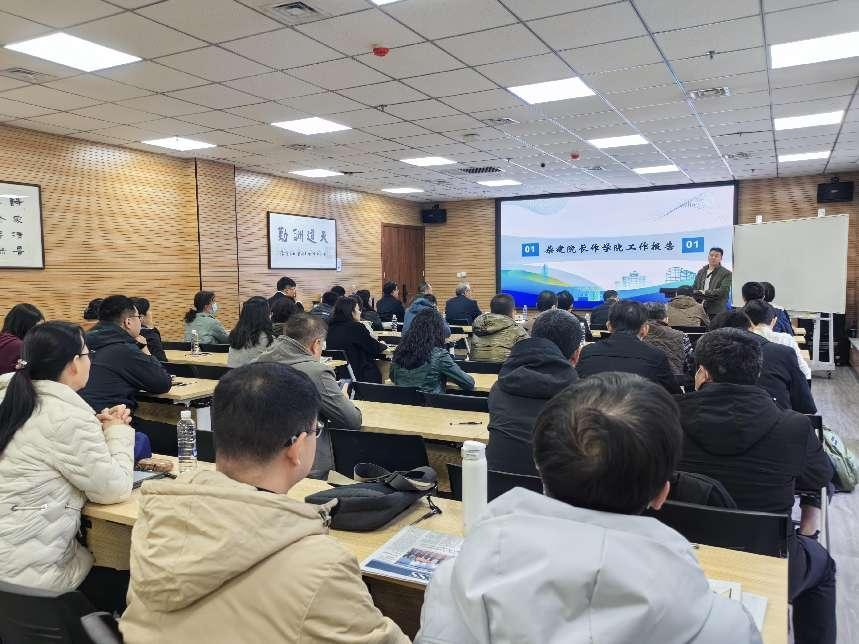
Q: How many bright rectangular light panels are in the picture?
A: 14